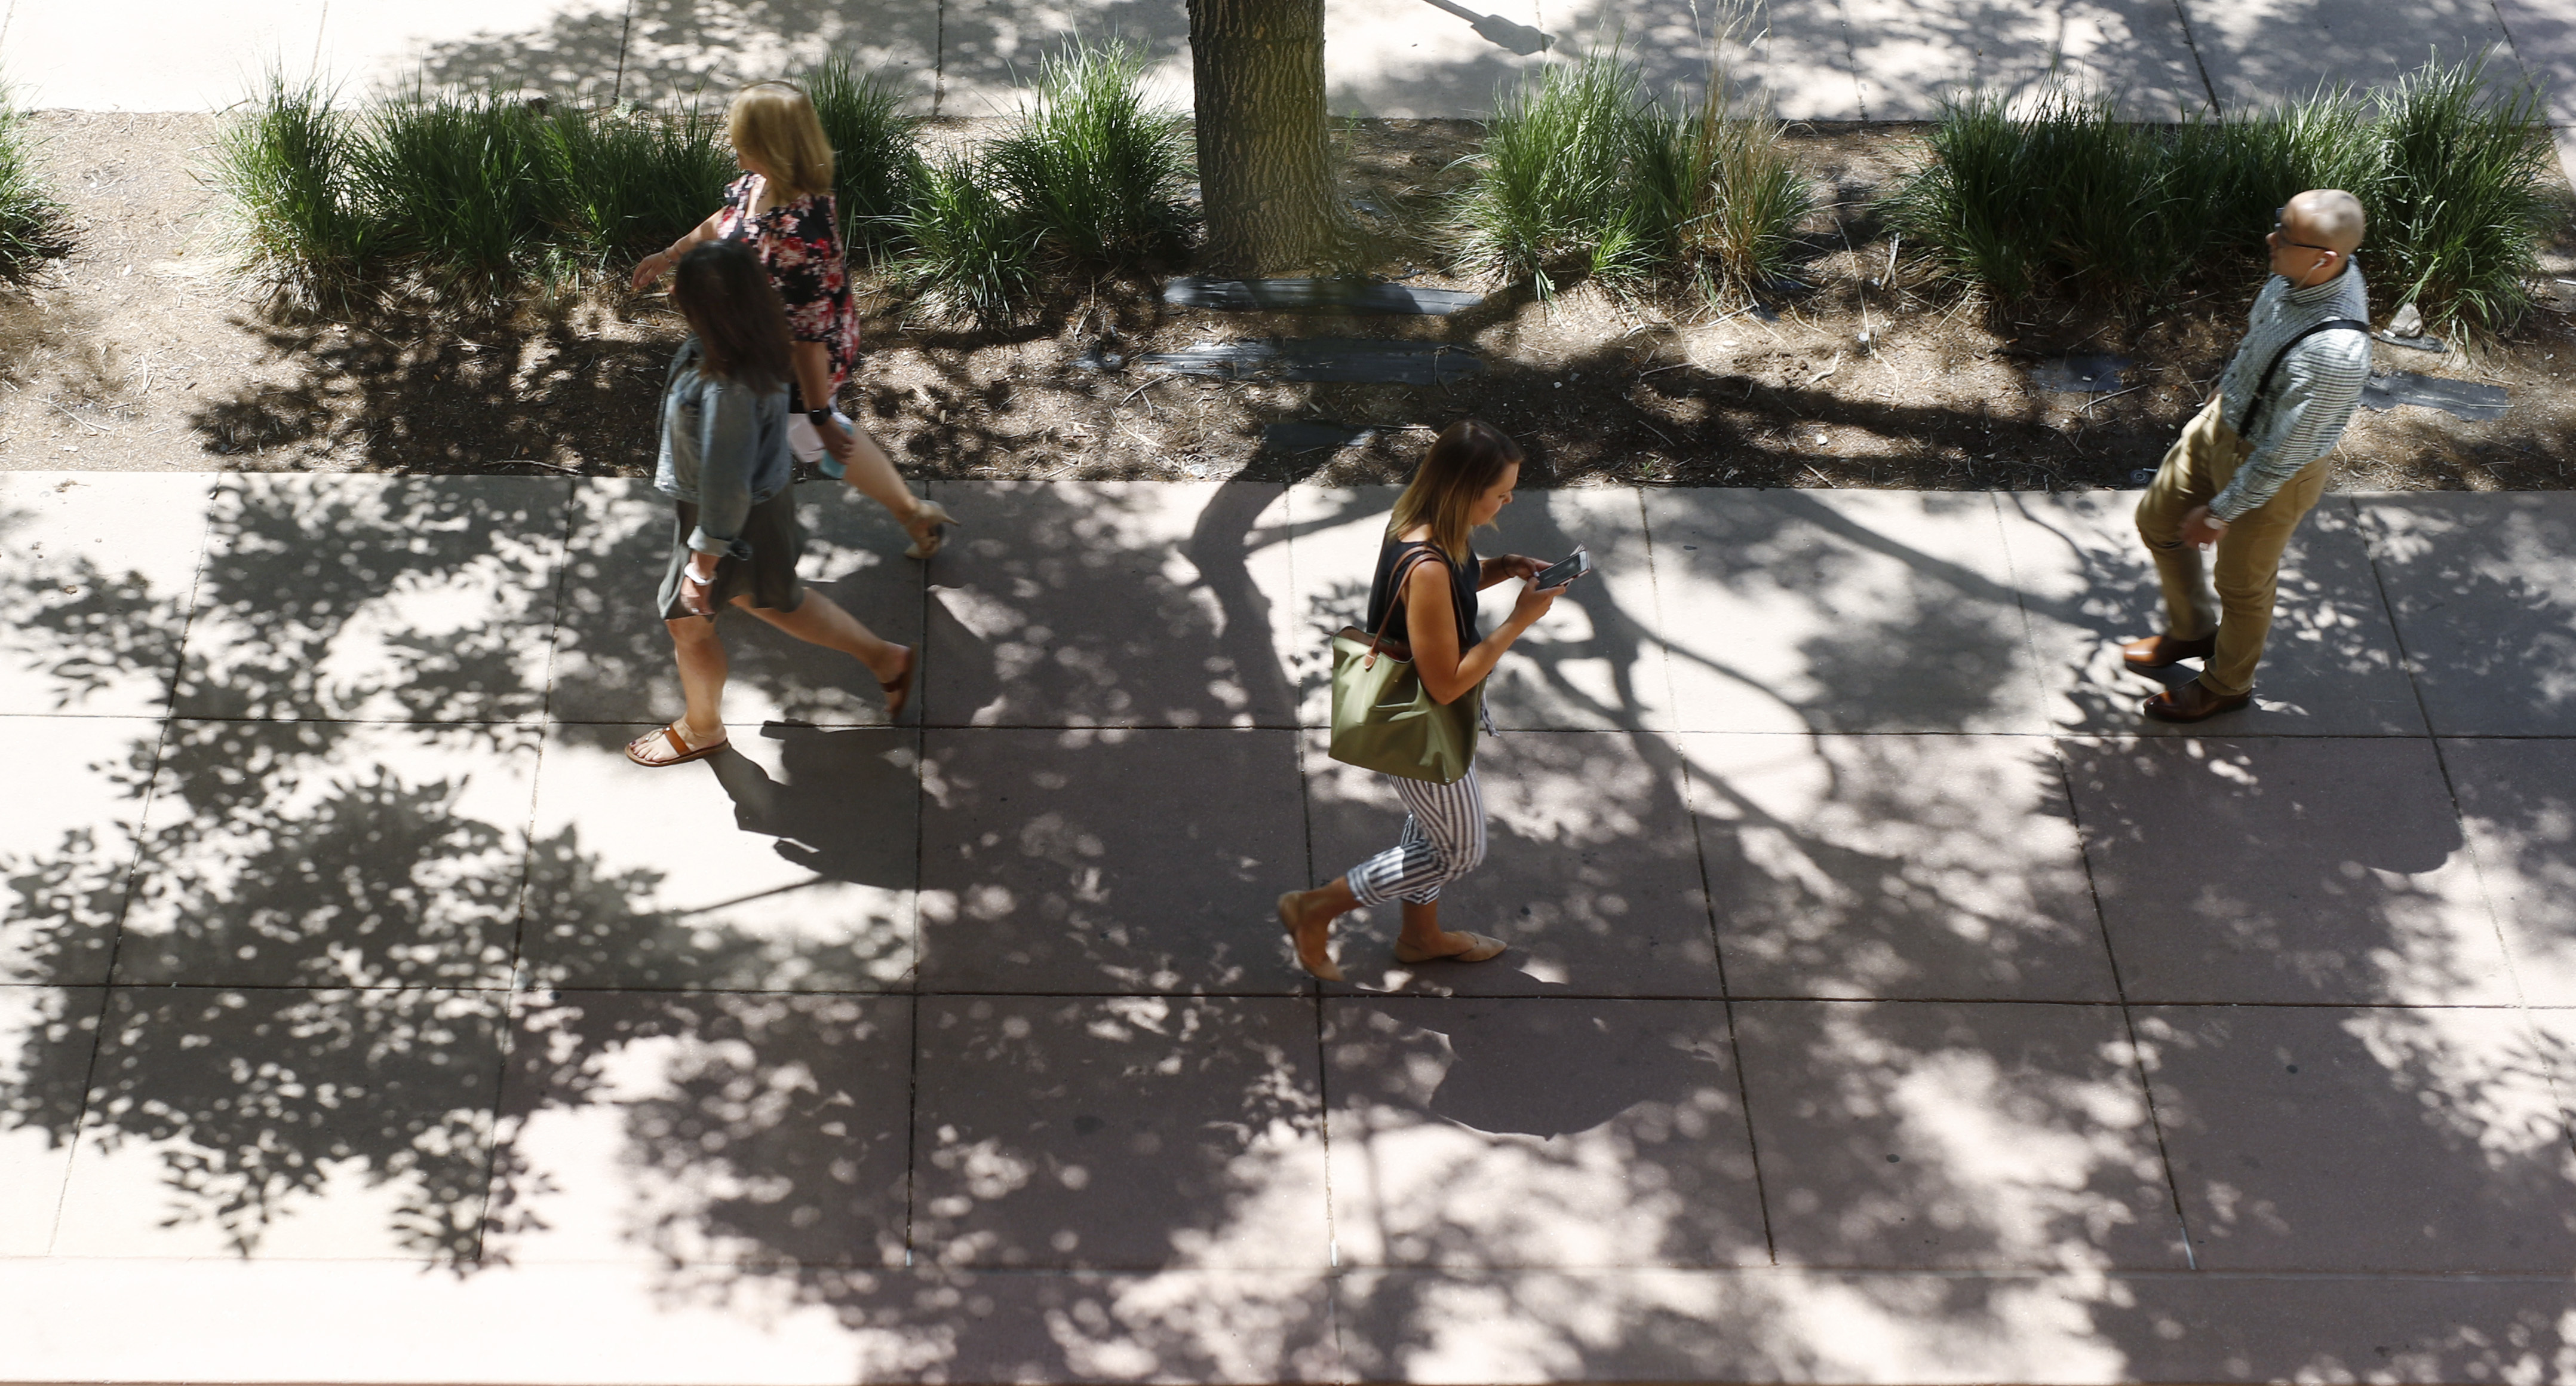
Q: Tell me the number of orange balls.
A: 0